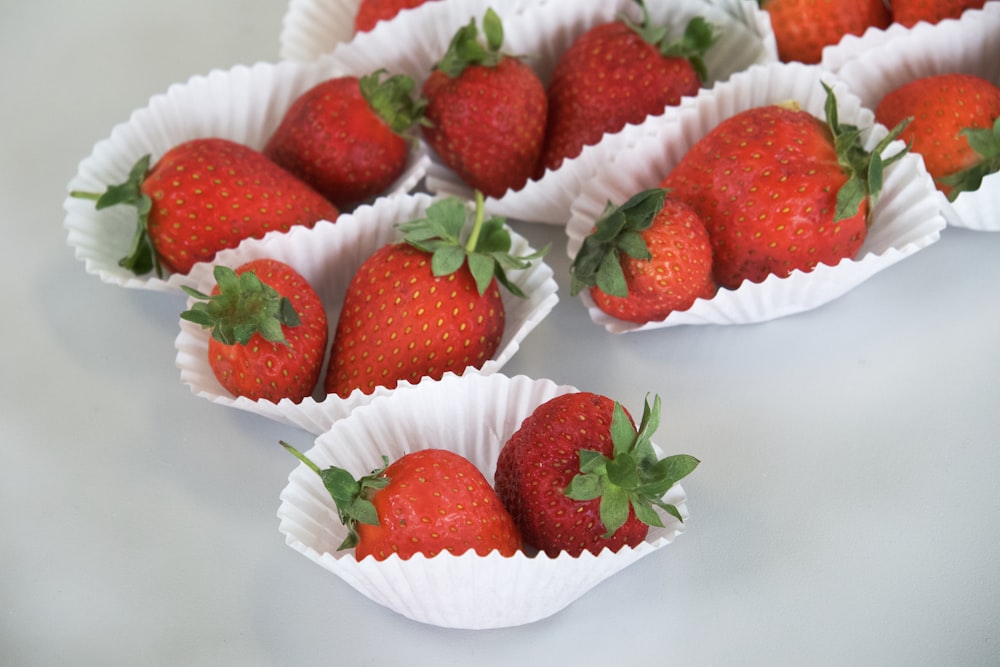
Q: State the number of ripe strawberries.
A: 14